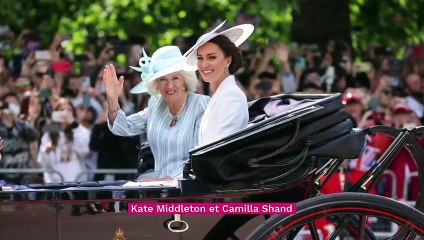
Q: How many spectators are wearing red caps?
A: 2